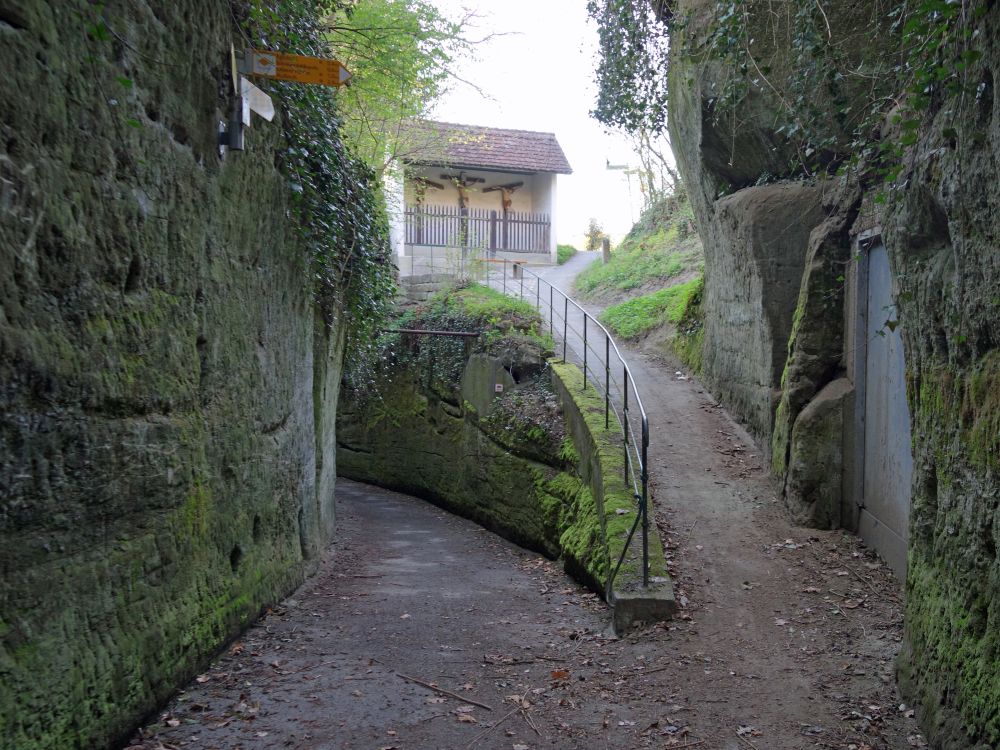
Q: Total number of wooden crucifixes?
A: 3